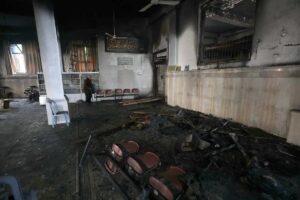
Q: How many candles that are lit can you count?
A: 0